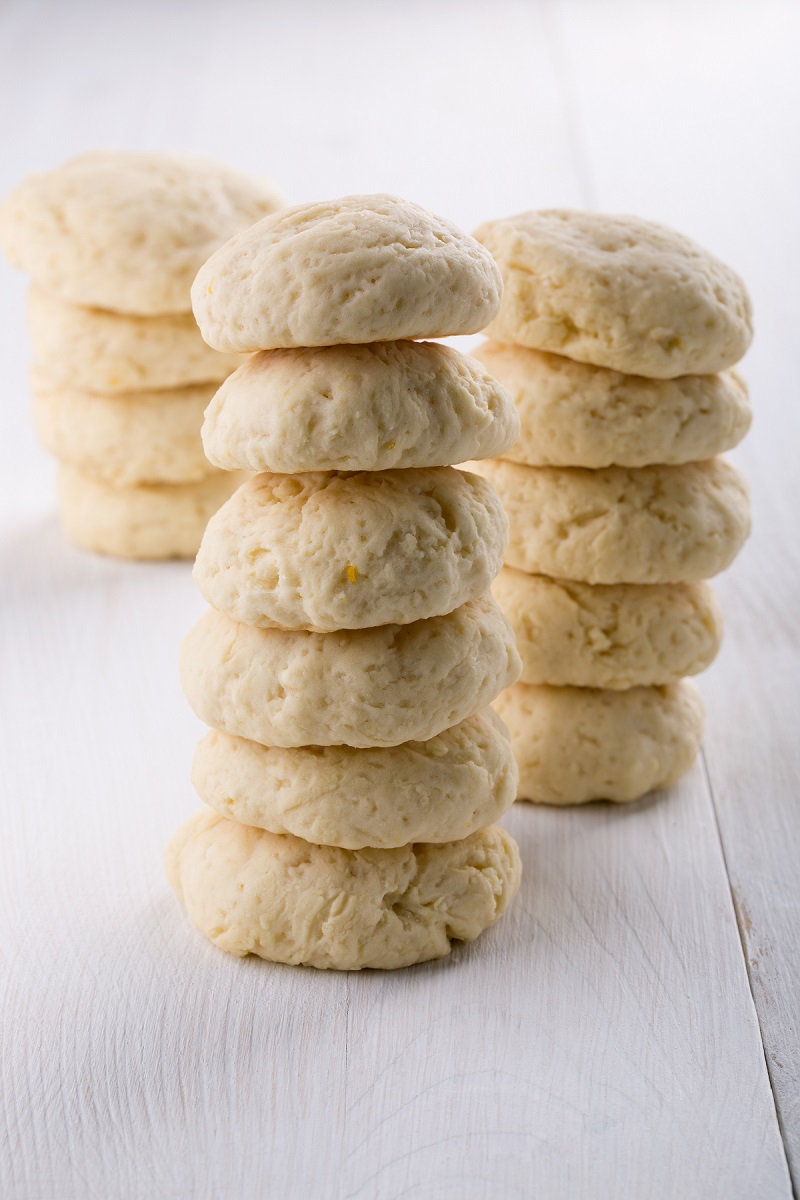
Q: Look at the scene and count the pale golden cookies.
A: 15